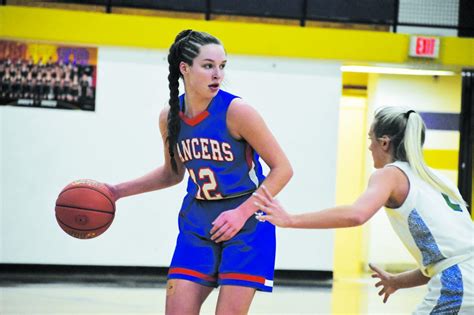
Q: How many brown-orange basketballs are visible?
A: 1